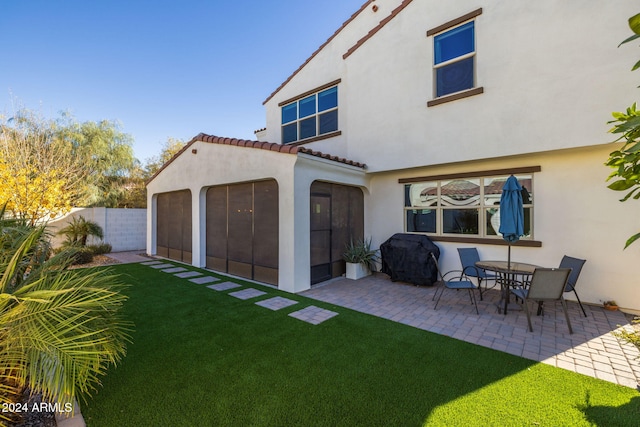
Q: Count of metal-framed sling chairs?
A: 4